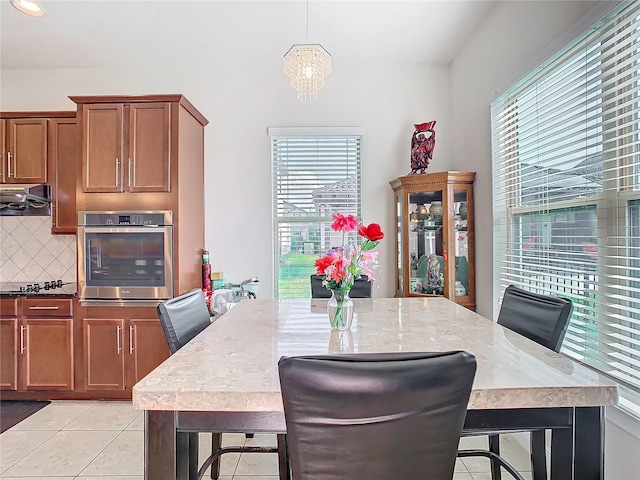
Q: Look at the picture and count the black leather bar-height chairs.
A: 4